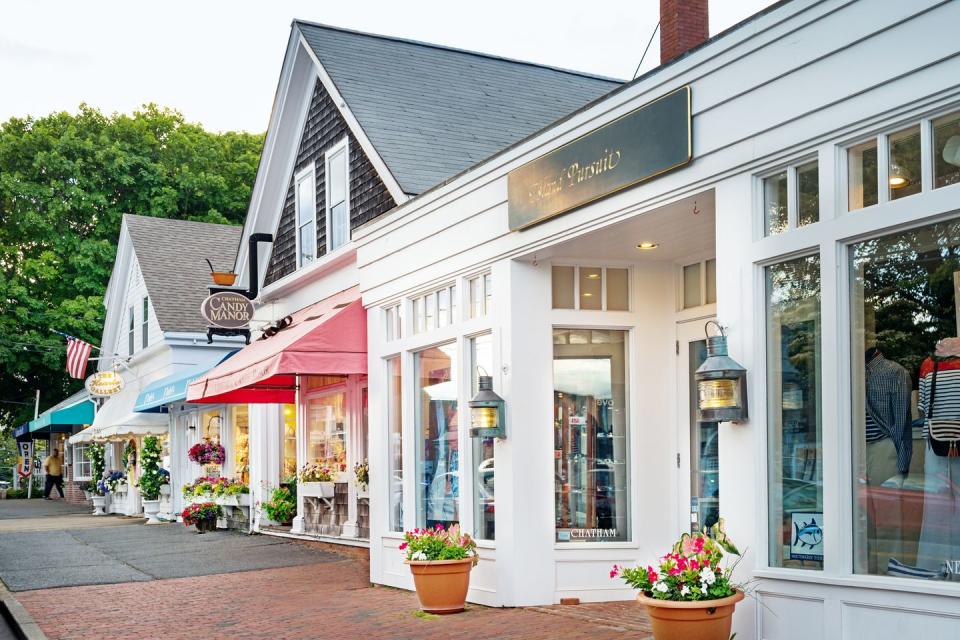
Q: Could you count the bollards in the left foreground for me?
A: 0